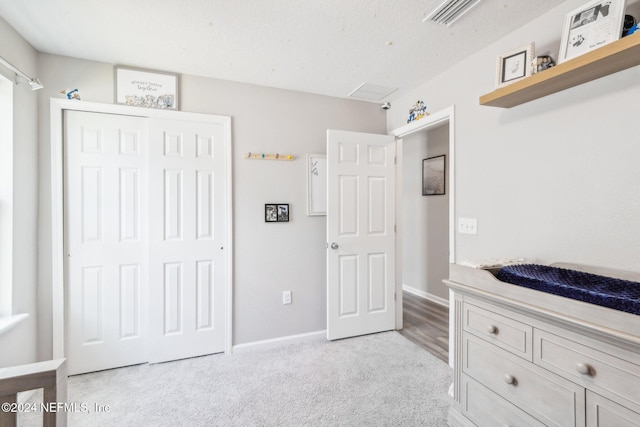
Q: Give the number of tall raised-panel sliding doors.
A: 2